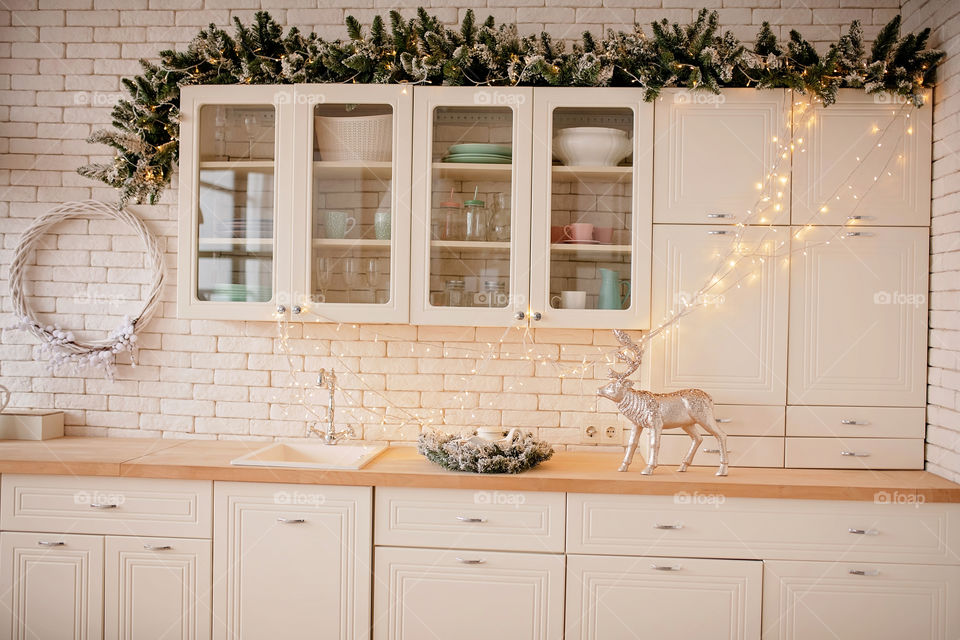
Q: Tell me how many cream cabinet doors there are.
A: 14